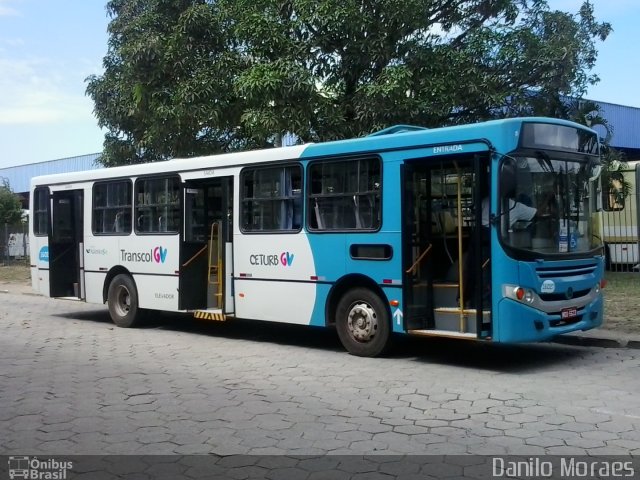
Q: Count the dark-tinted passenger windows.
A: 5